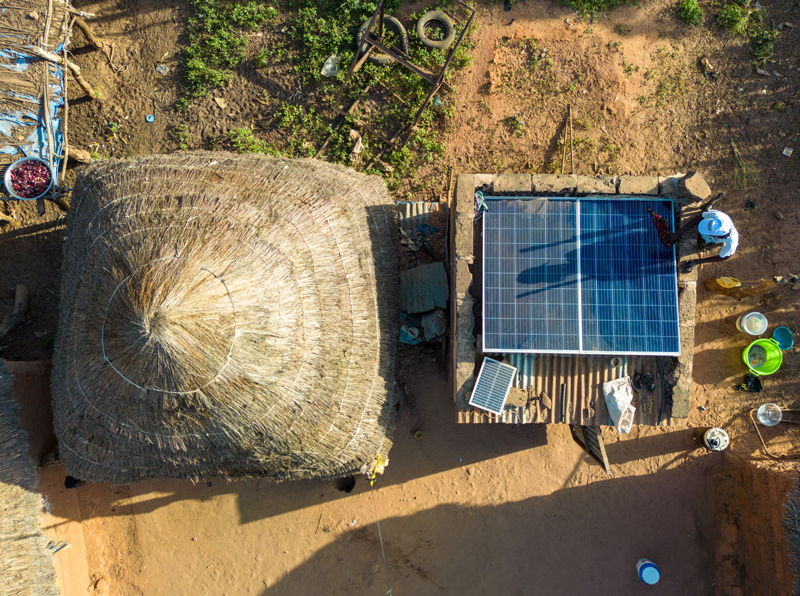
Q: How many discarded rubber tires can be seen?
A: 2